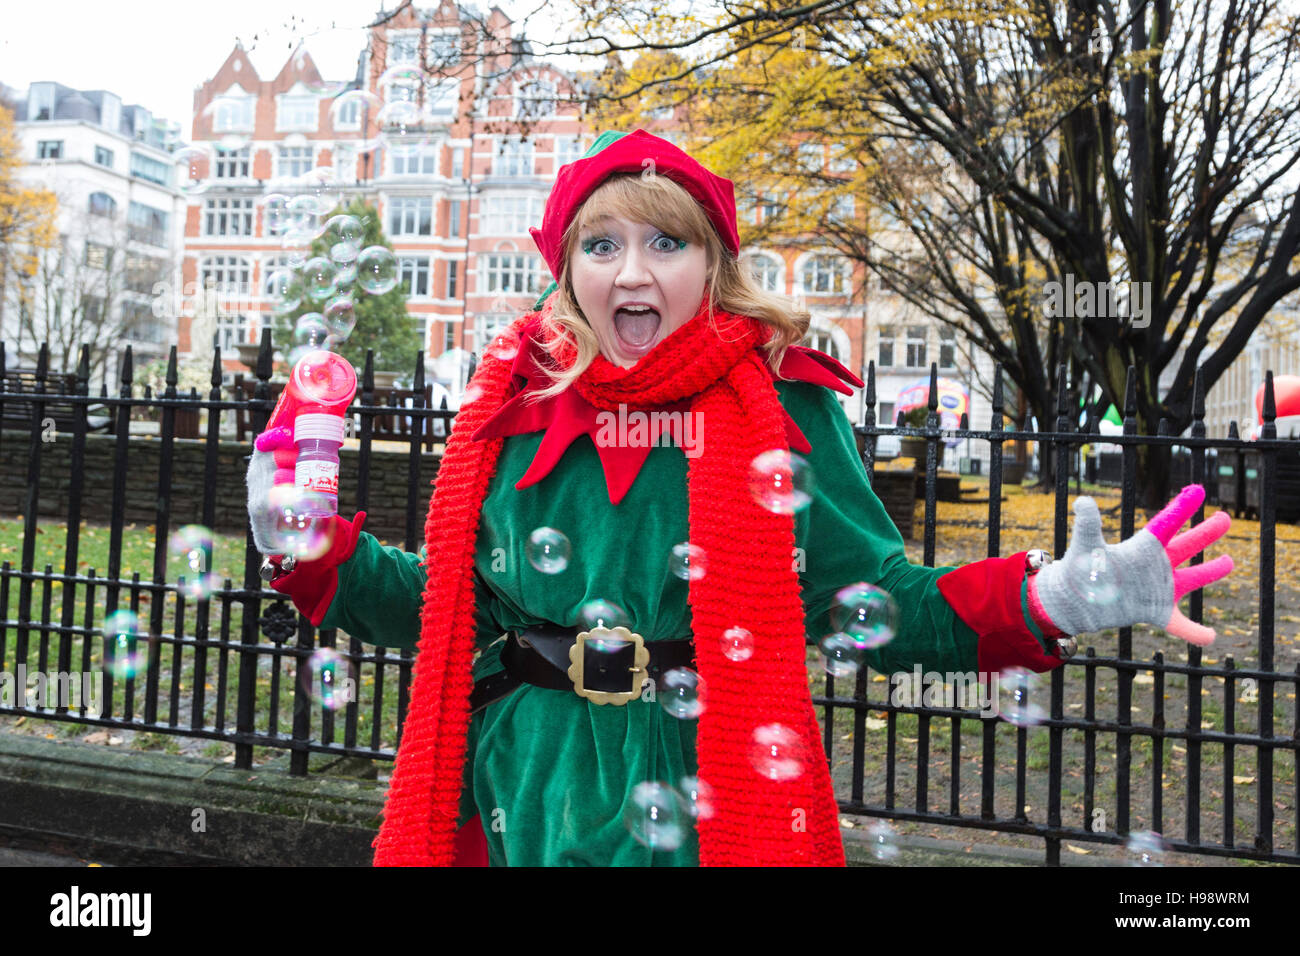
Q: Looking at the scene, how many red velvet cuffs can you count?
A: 2